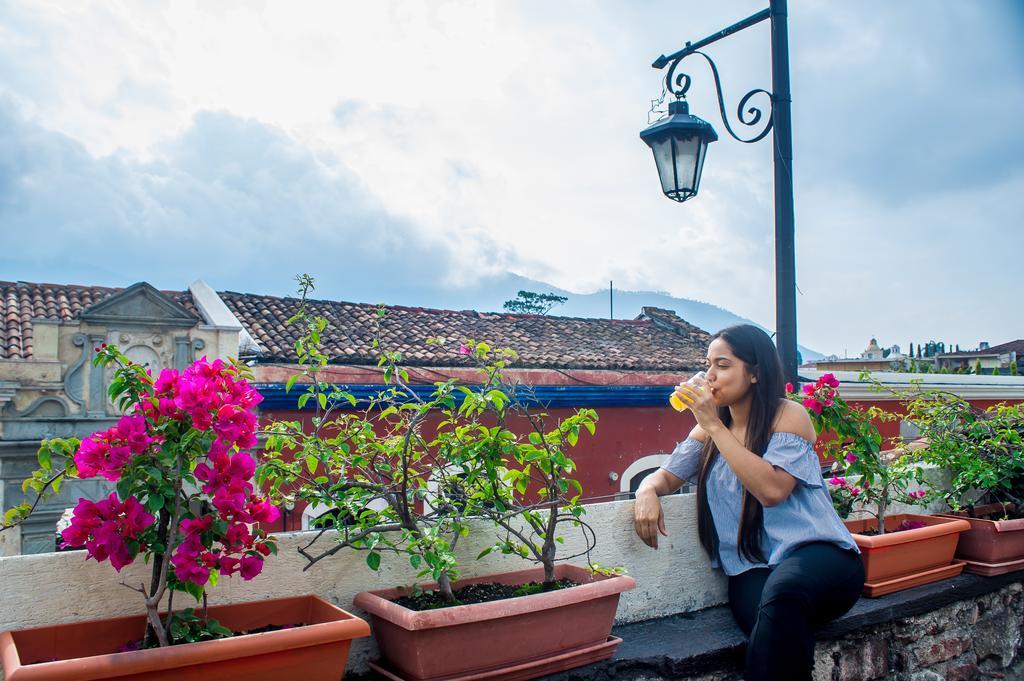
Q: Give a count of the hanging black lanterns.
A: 1